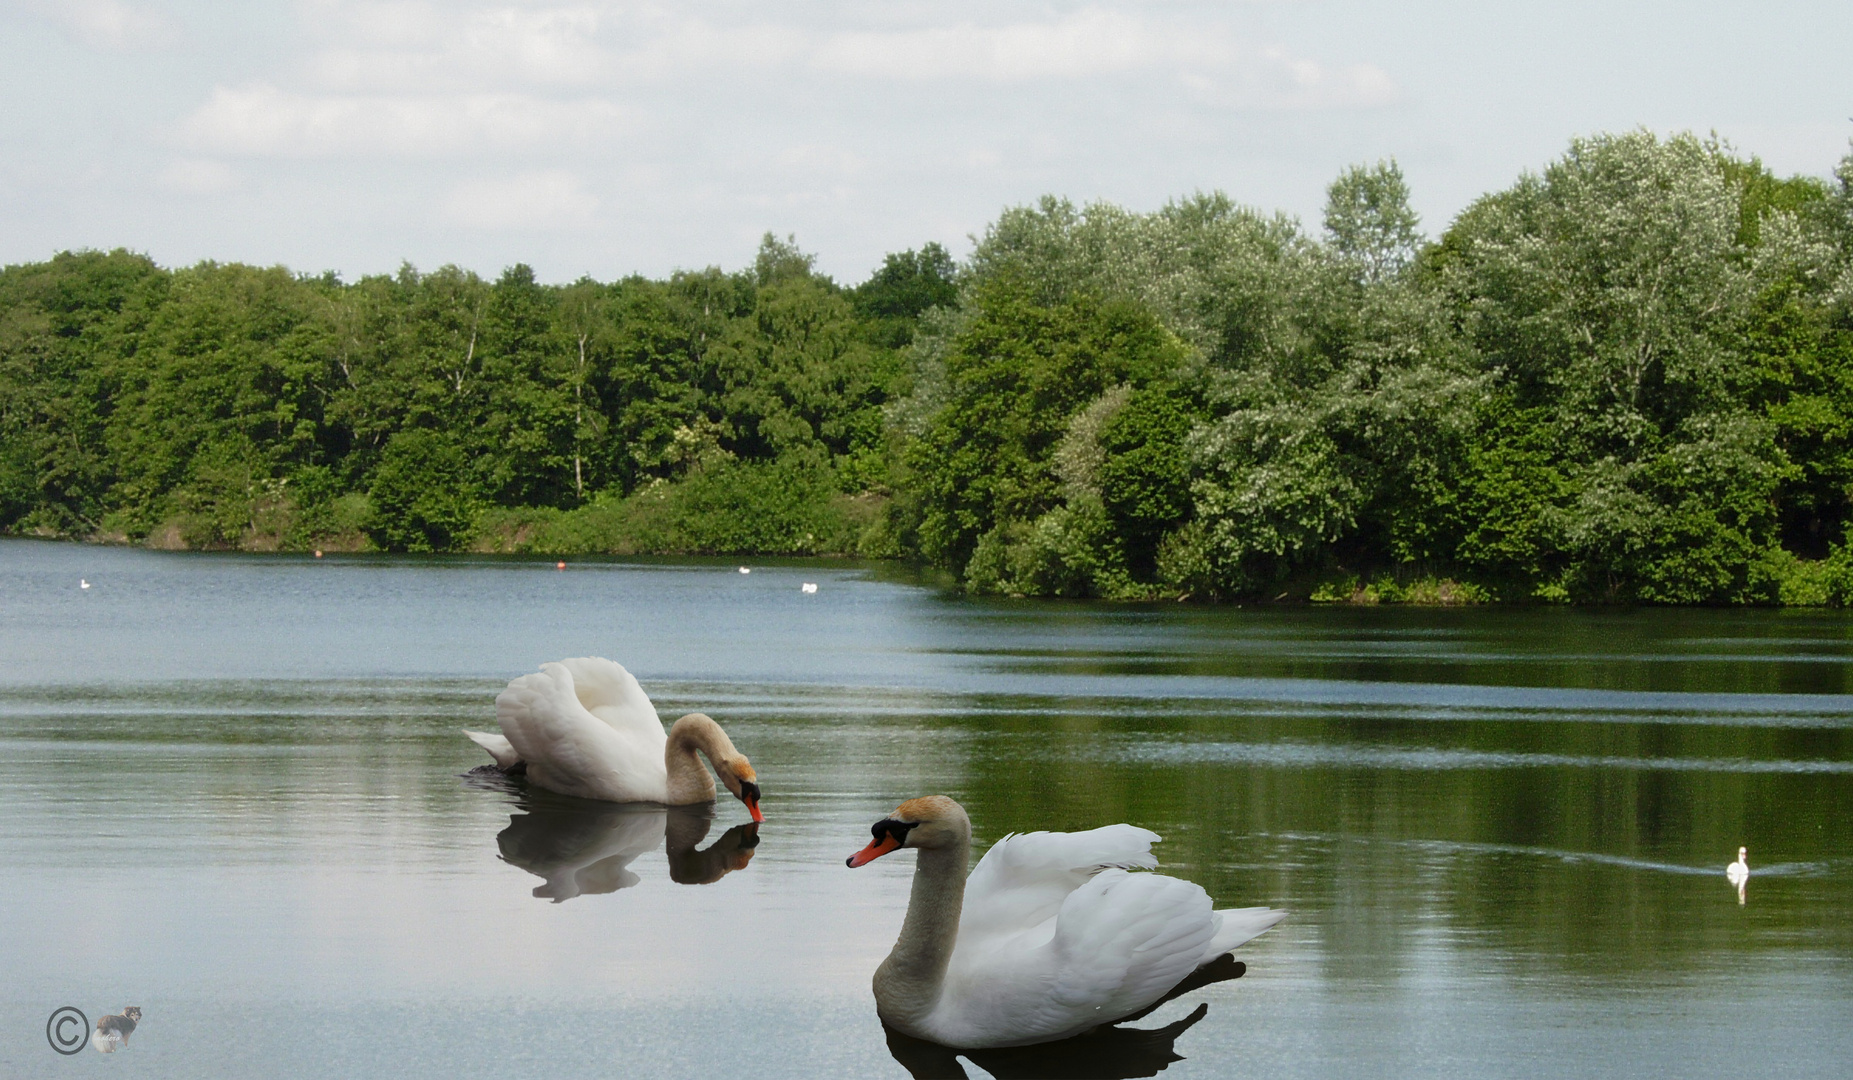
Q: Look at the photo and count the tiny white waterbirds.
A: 4